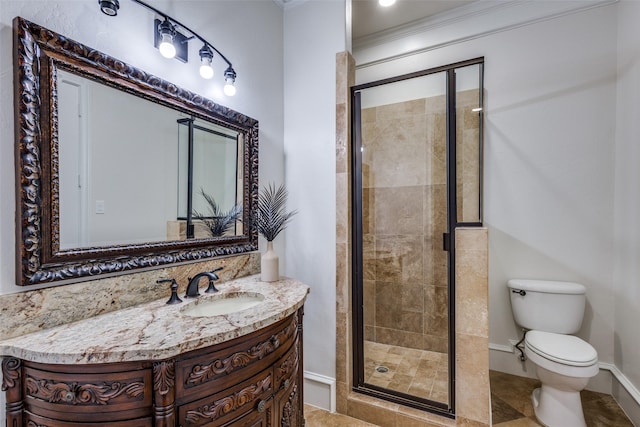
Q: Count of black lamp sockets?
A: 4